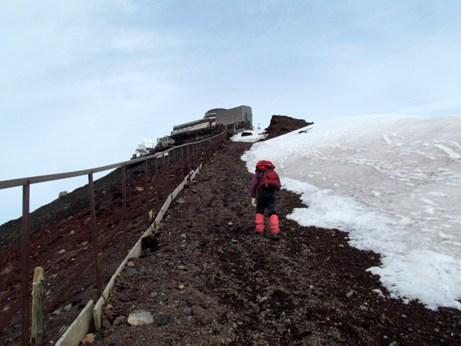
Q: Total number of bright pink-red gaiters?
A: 2